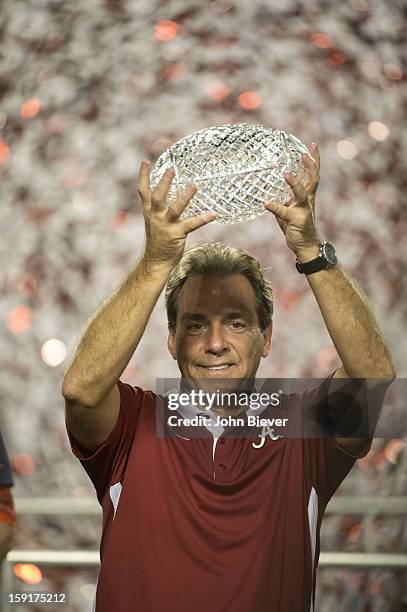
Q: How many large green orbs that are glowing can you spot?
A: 0